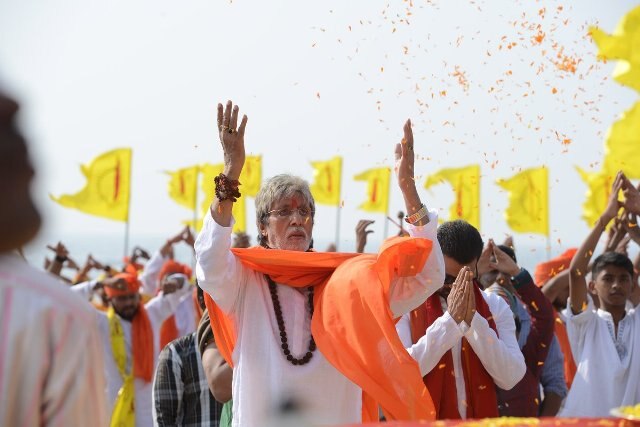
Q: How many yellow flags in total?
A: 11